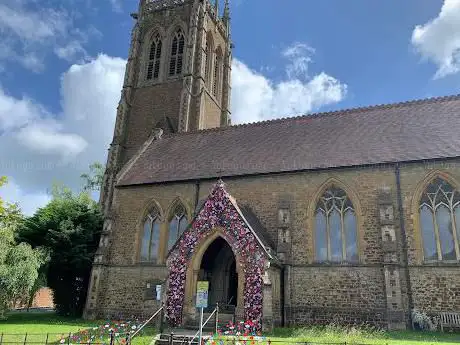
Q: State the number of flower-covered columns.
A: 2